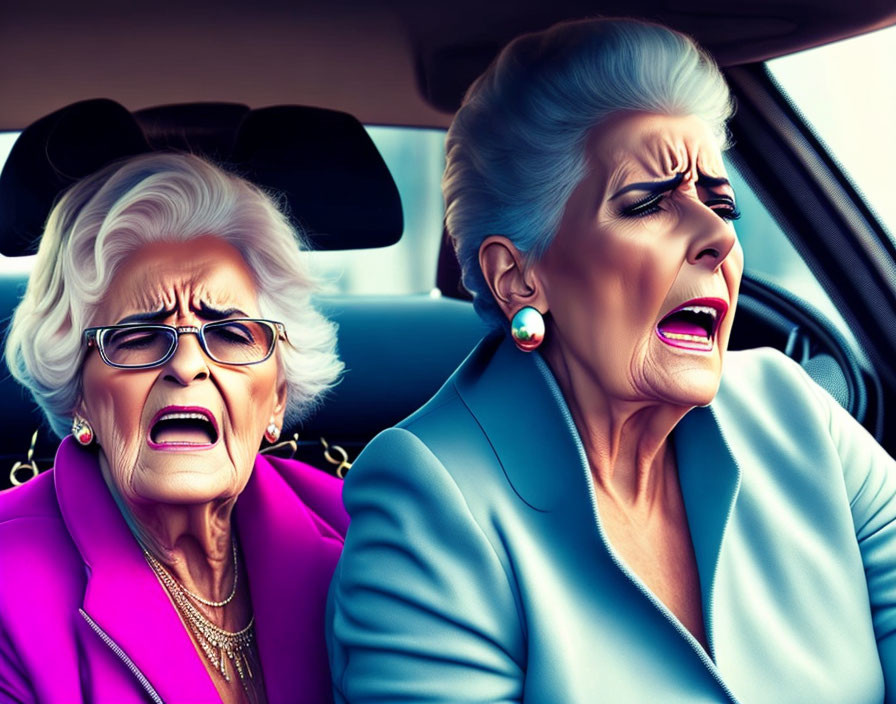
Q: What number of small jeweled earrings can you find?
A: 2